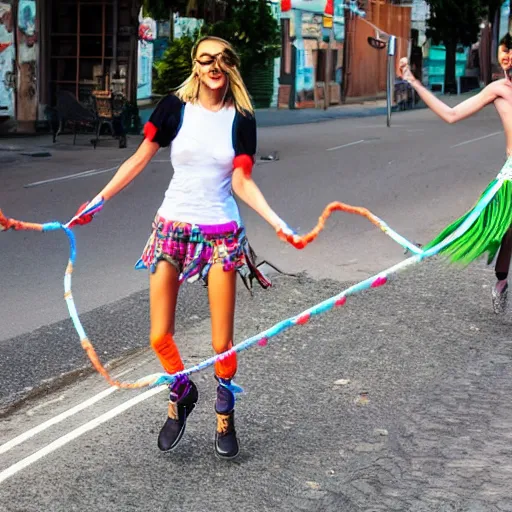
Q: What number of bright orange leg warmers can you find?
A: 2